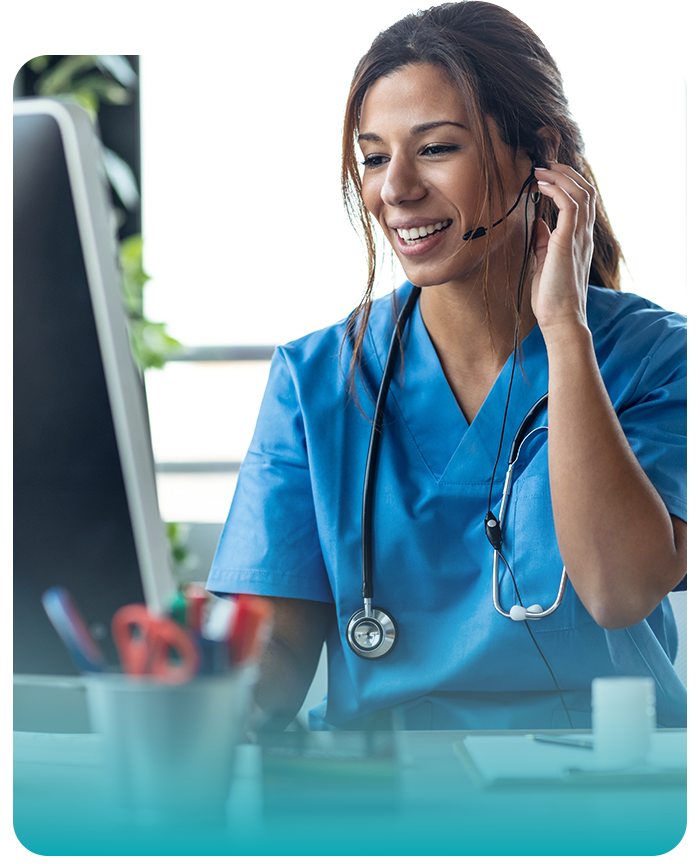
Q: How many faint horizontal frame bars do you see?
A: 2